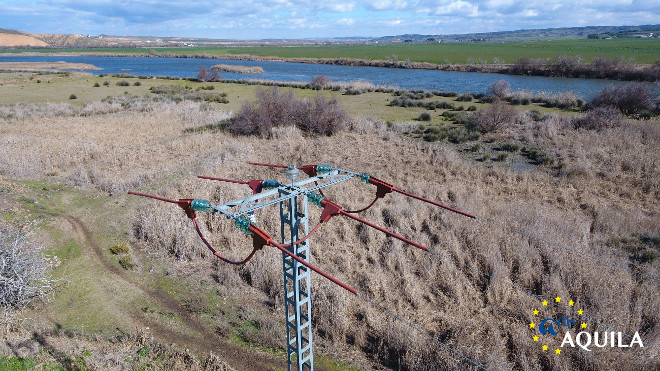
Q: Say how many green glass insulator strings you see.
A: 6